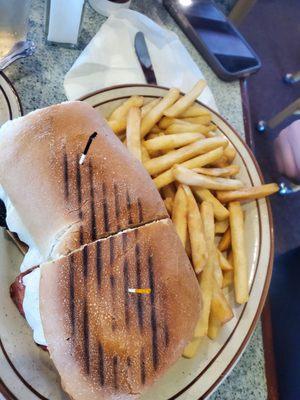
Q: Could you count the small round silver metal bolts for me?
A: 3